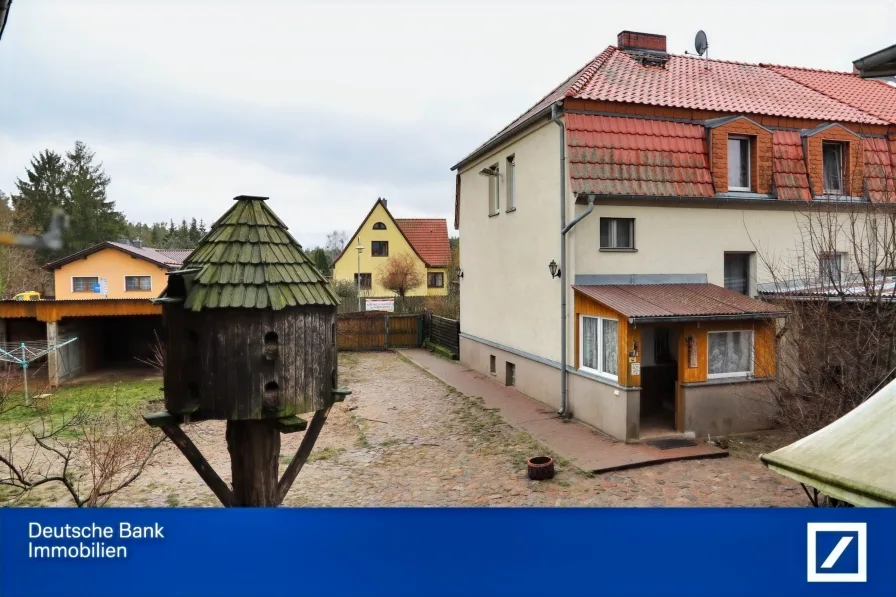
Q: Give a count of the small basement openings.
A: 2